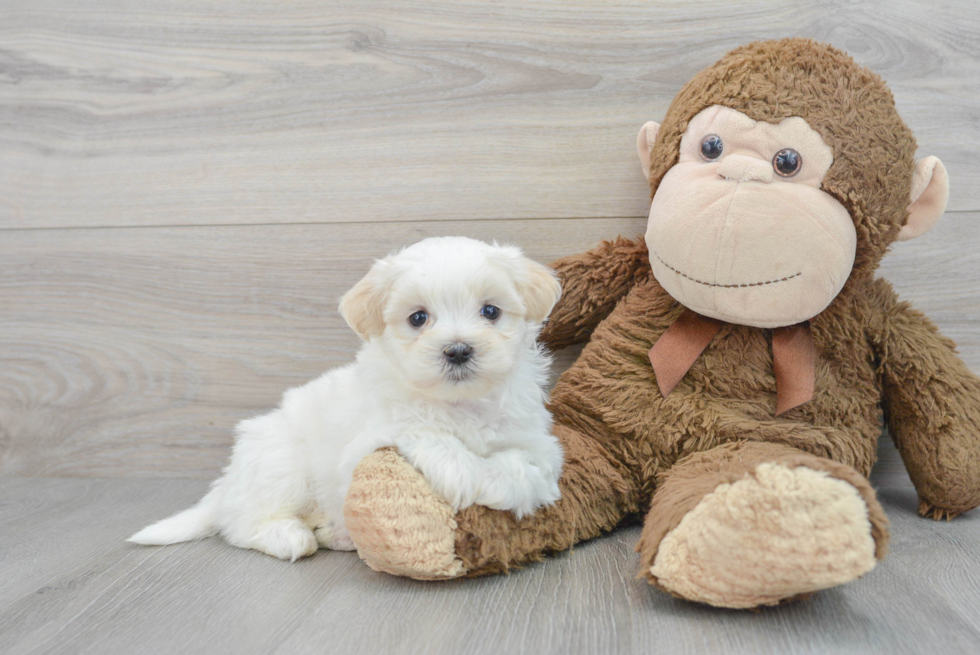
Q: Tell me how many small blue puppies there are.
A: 0